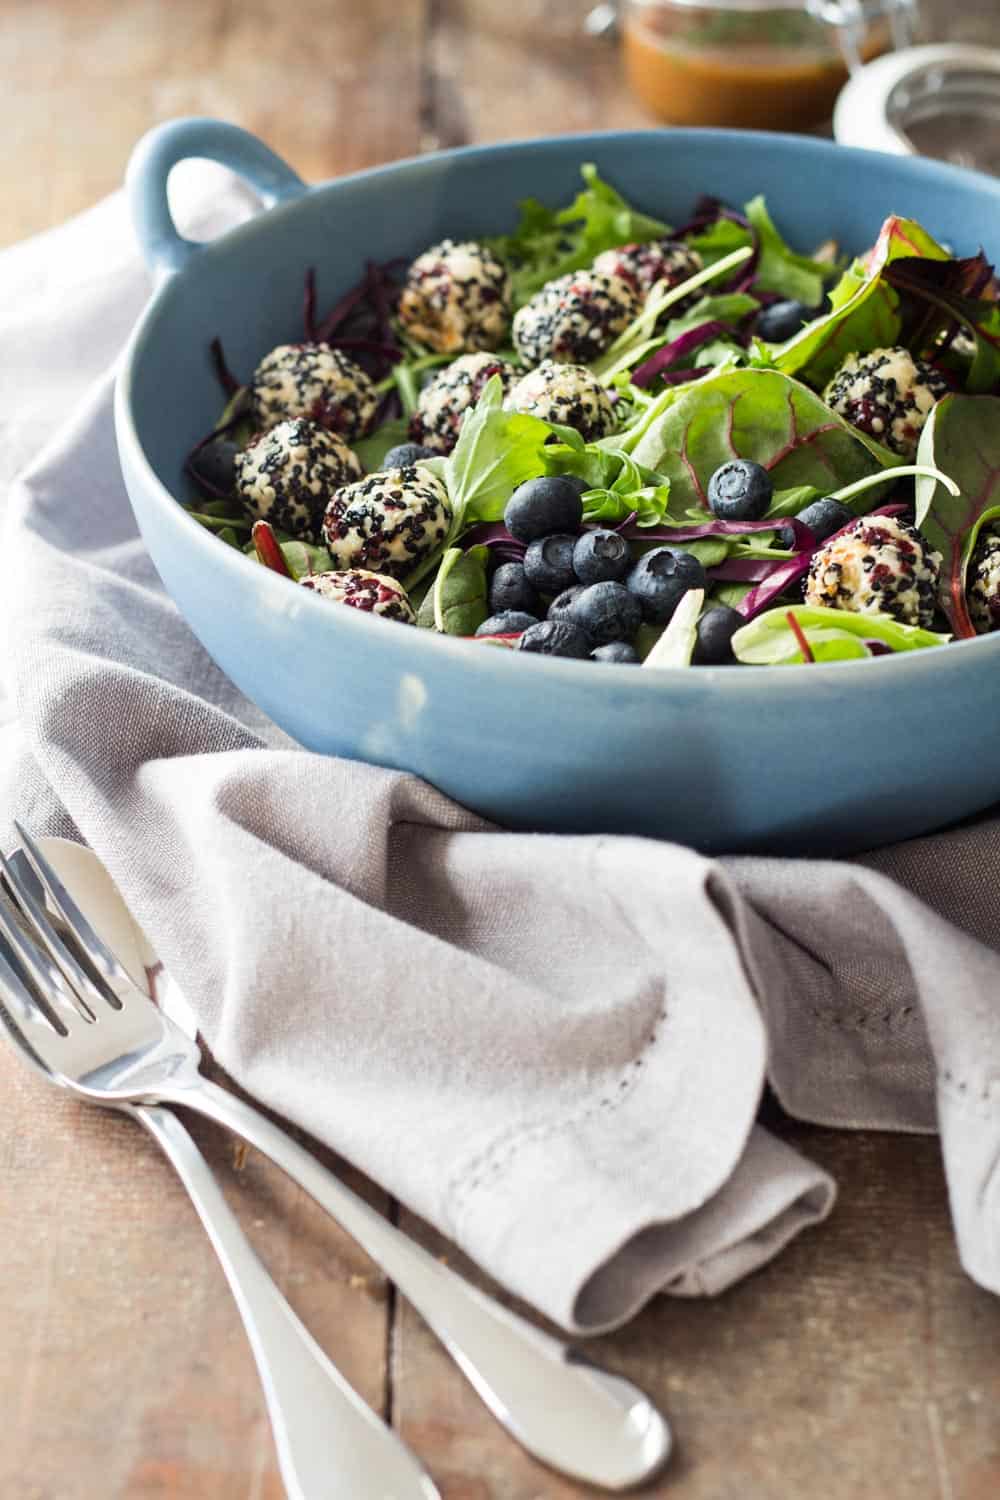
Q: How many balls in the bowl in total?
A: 12